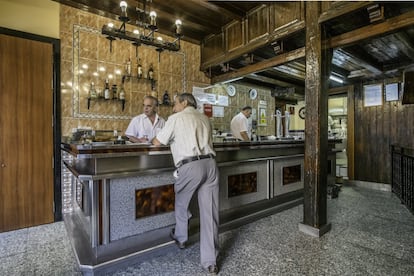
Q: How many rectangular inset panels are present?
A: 3